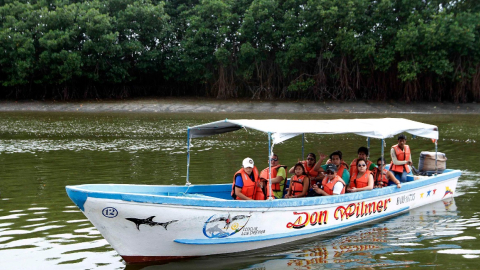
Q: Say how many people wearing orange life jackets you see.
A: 11